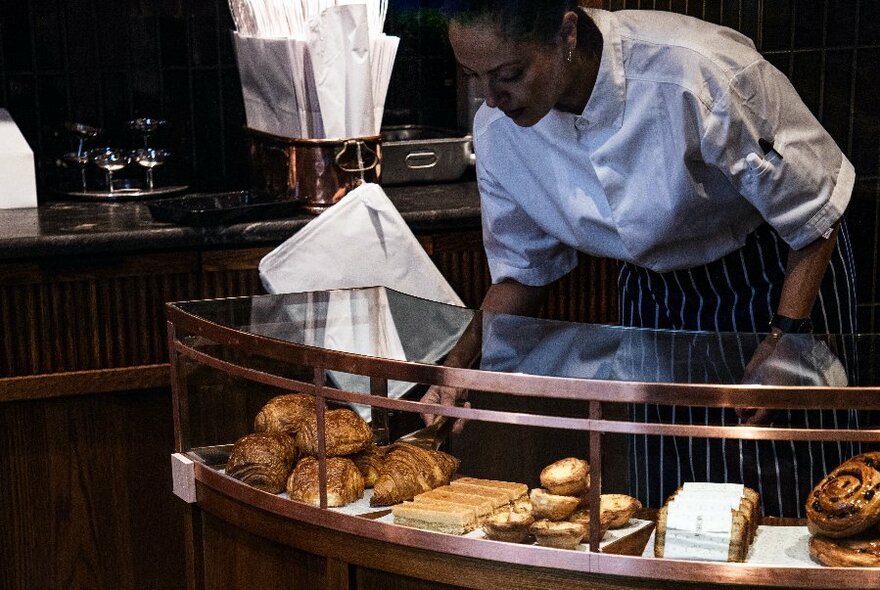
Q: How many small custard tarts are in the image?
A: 6